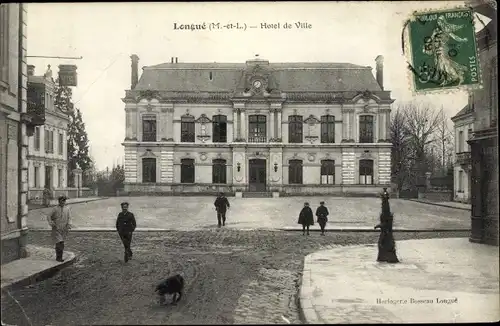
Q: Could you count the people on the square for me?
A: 5